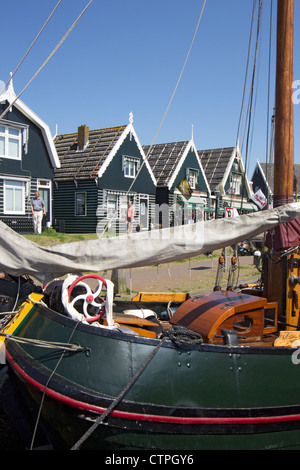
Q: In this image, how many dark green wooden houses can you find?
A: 5